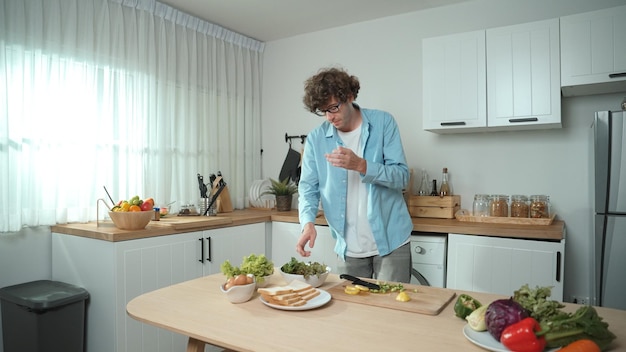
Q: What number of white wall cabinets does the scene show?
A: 3